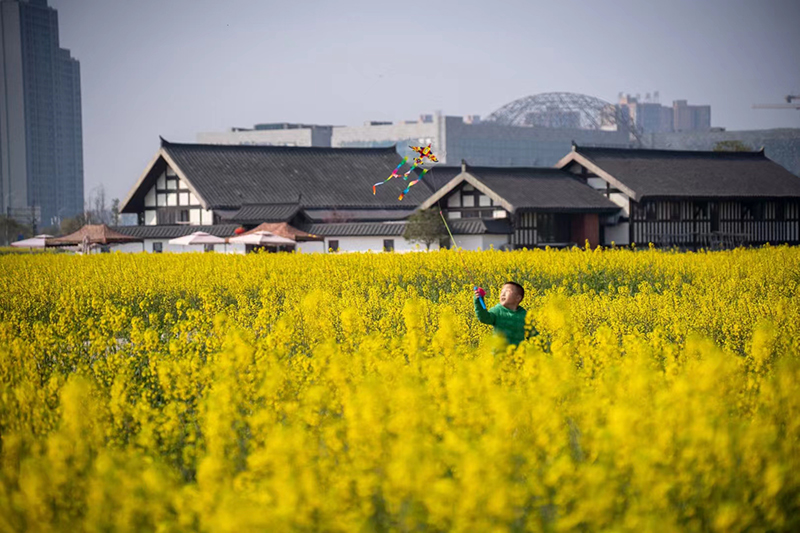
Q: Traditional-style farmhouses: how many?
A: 3